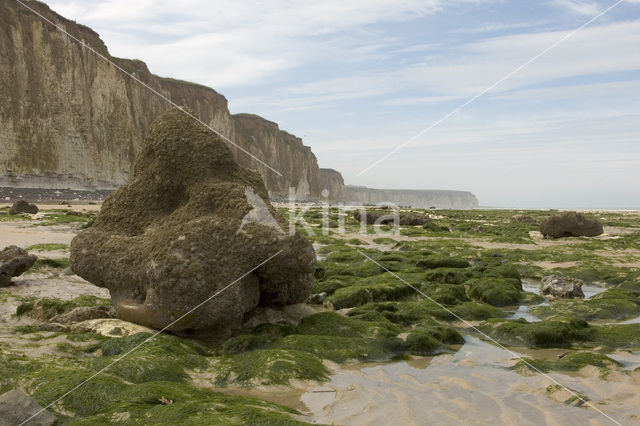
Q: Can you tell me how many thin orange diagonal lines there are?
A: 0